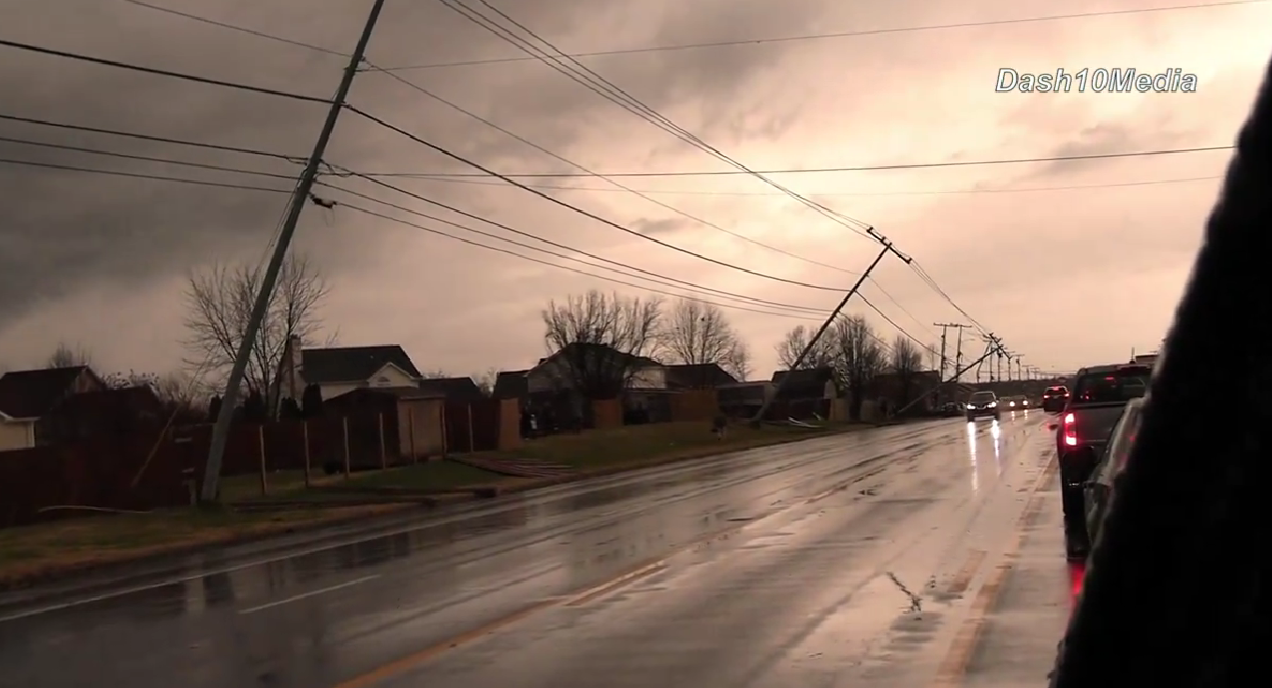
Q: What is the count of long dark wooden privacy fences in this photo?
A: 1